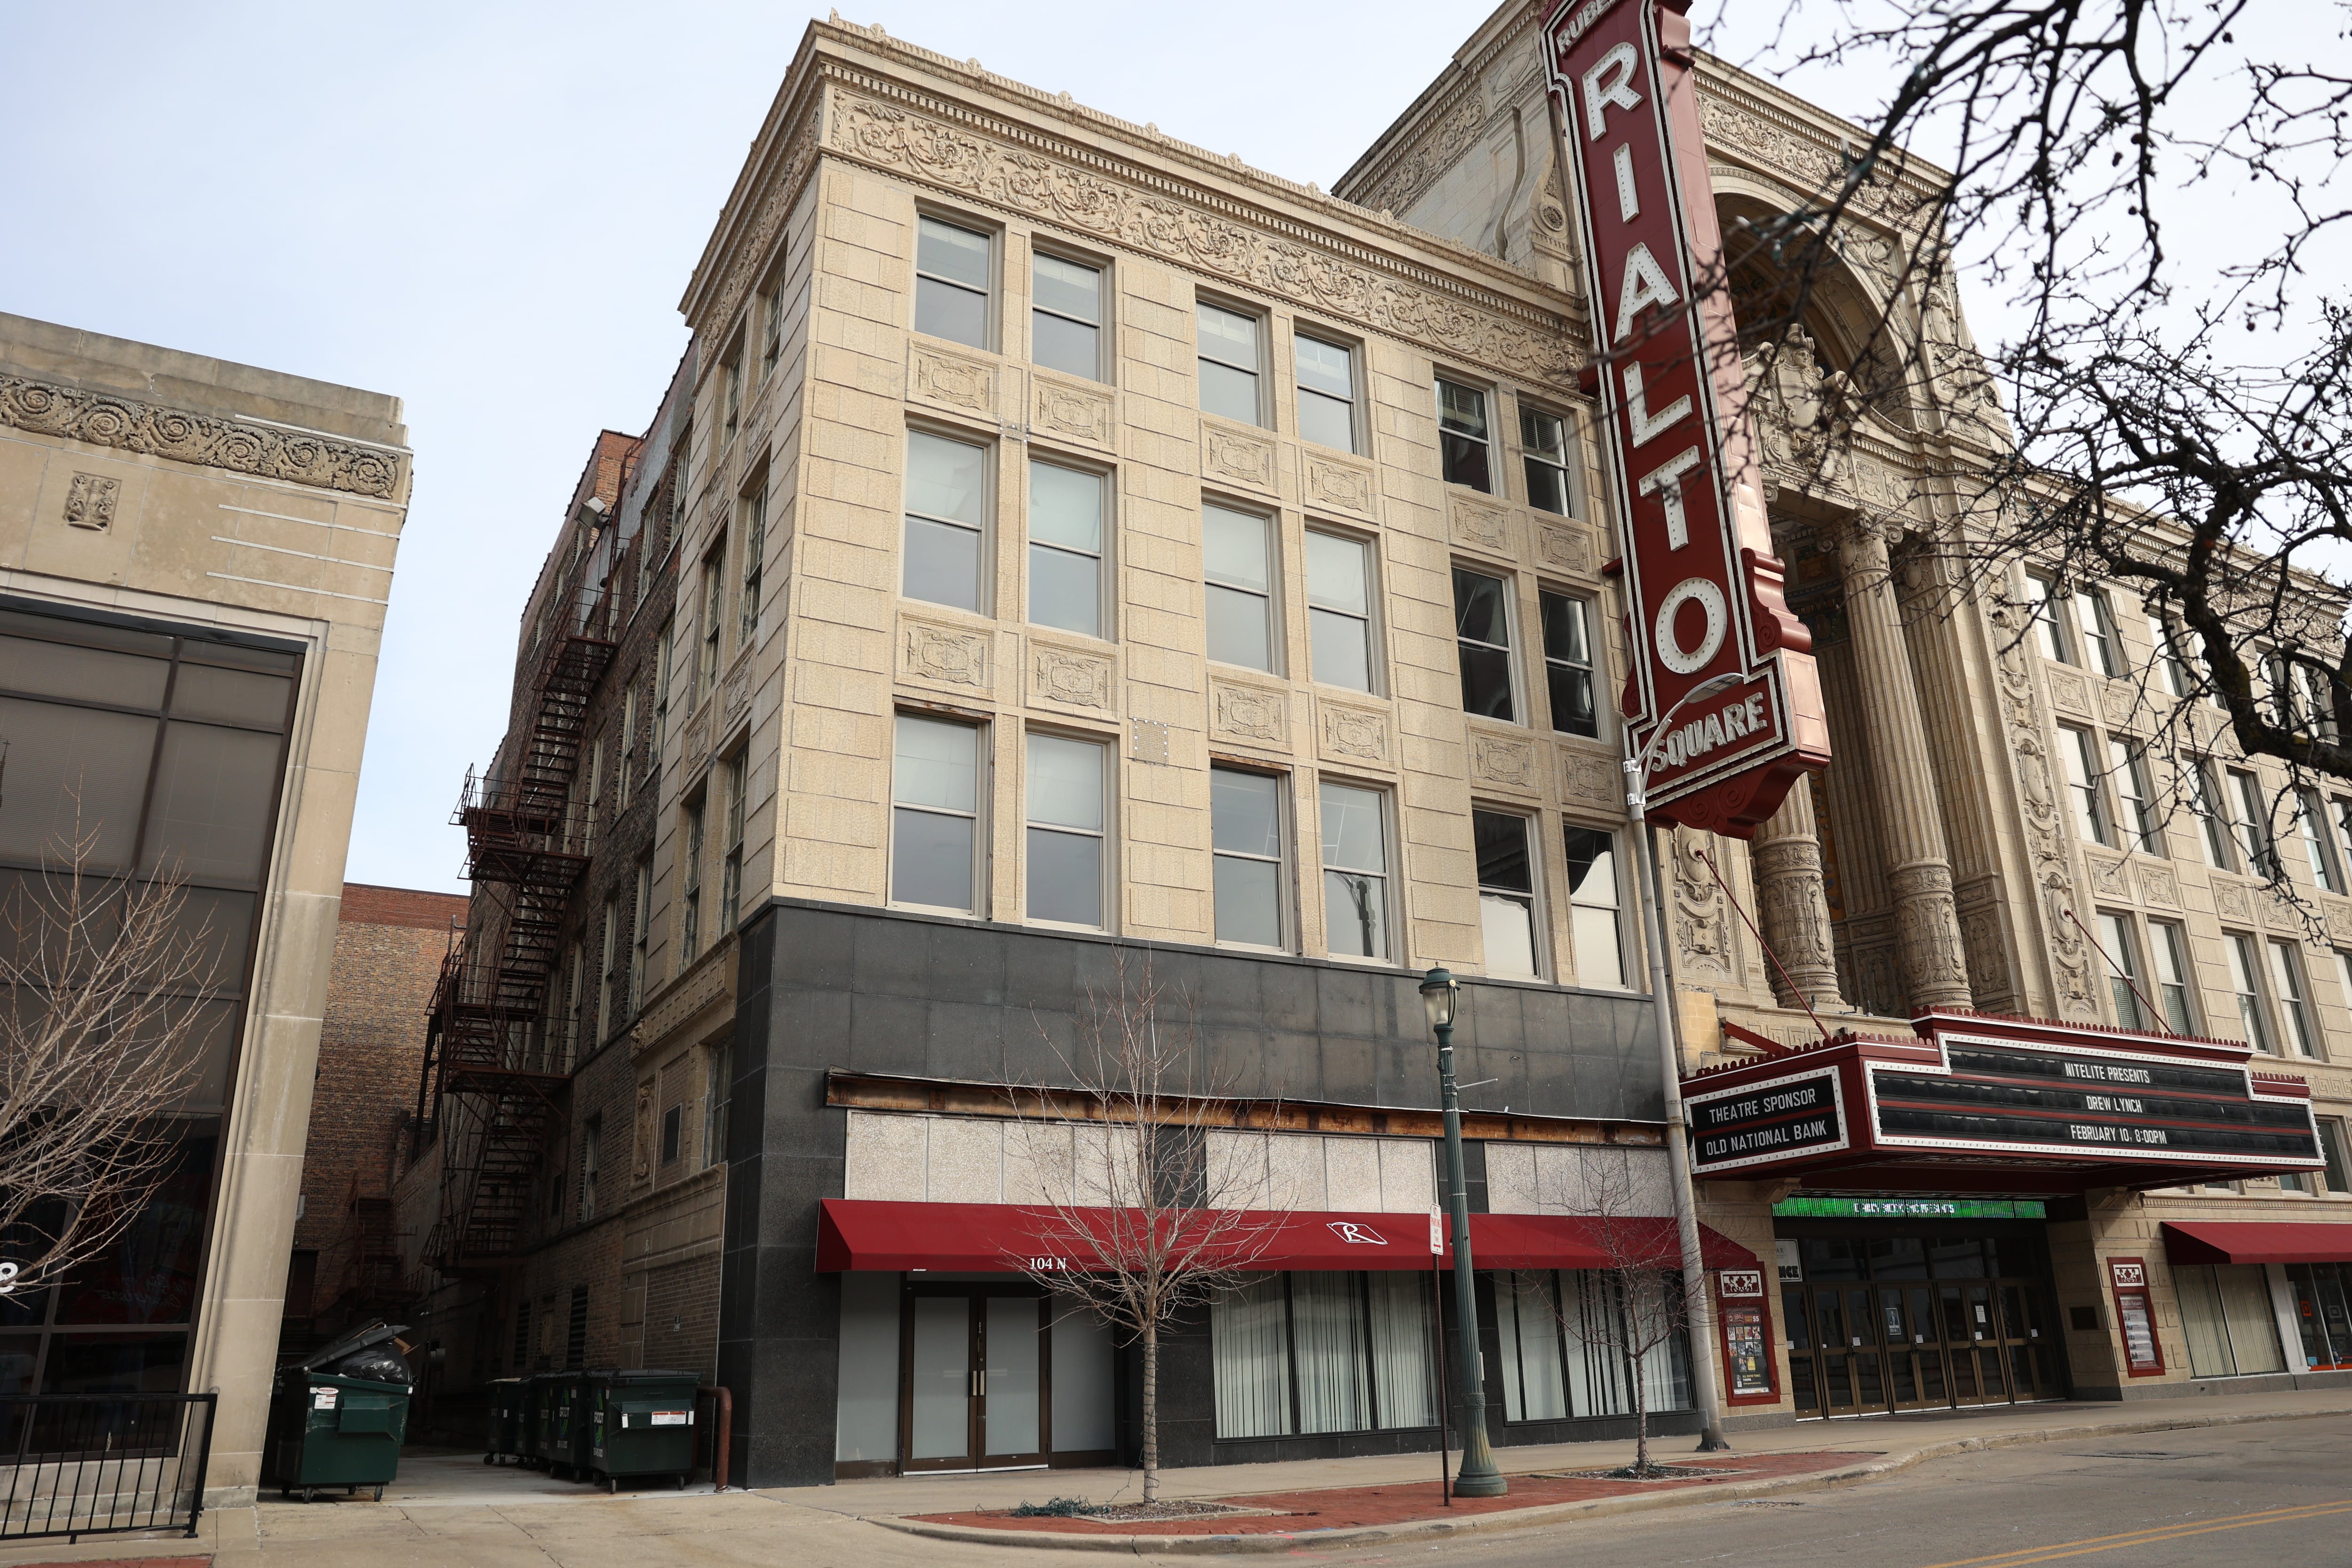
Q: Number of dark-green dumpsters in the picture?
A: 6